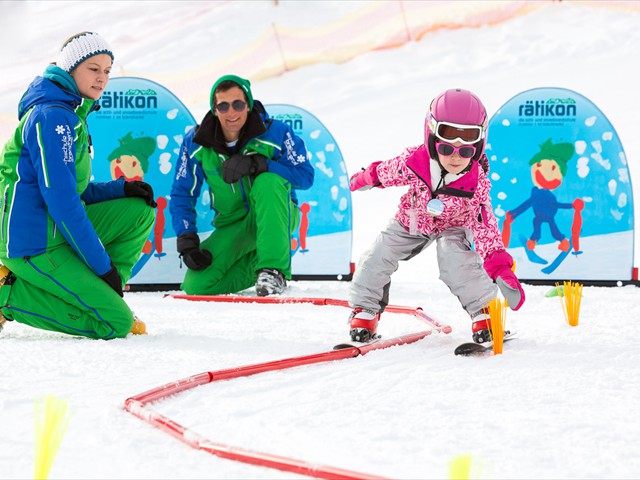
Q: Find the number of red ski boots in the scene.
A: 2